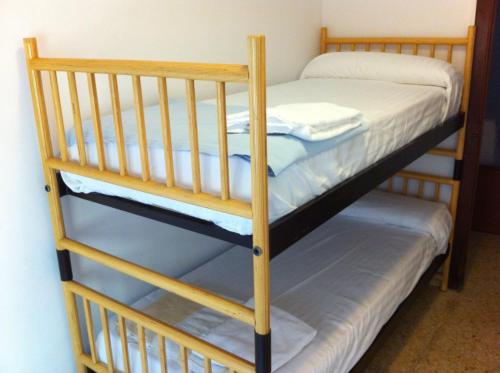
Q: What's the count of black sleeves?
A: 3